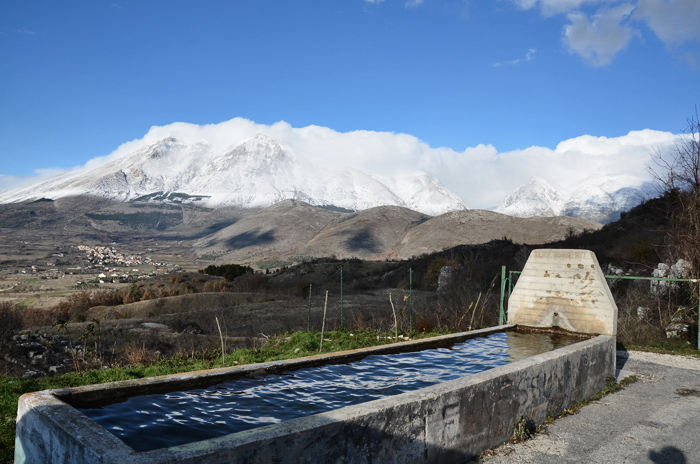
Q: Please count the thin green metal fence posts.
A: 3